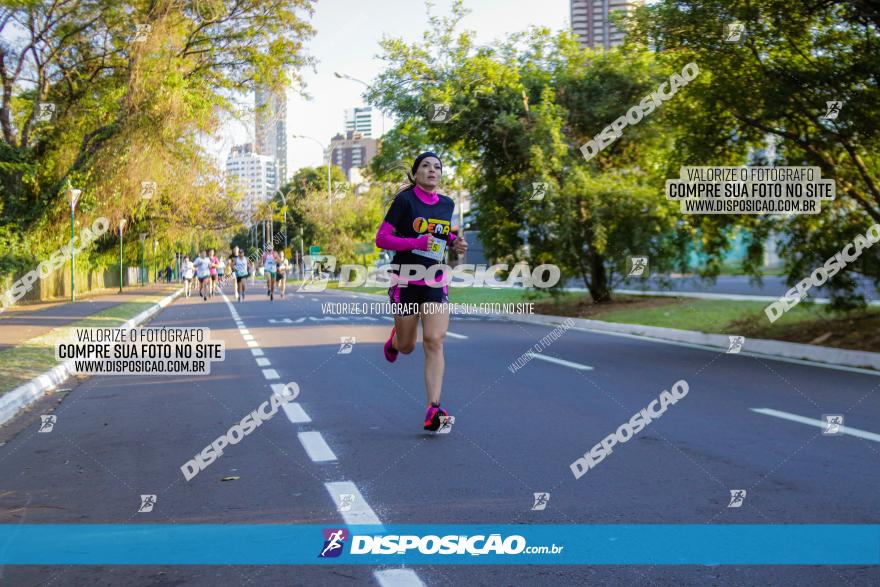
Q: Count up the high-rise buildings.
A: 5